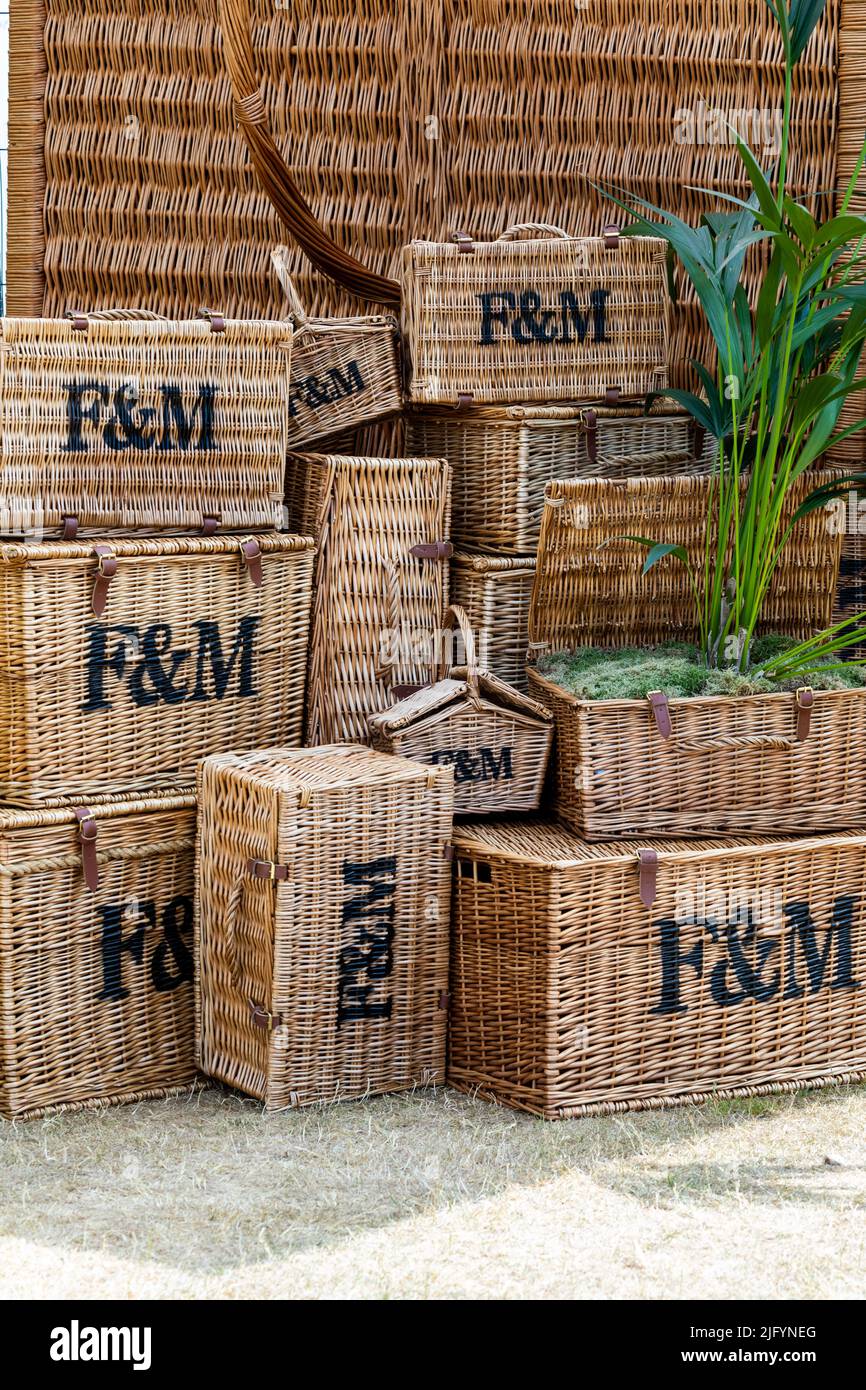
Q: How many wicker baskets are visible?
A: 13